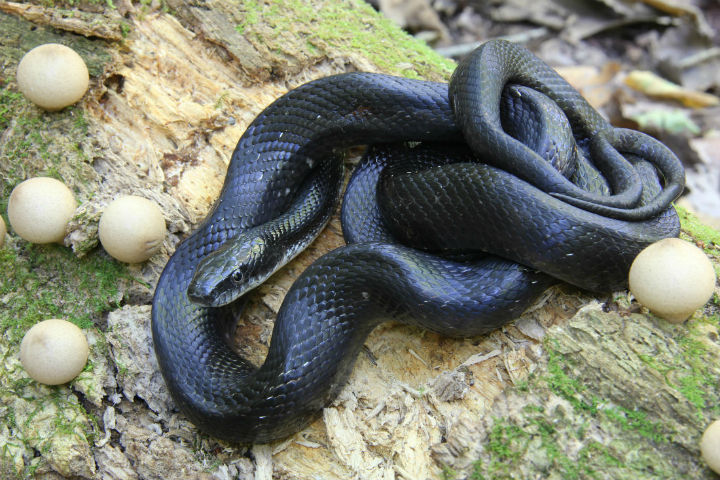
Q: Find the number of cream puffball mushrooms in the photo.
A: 7